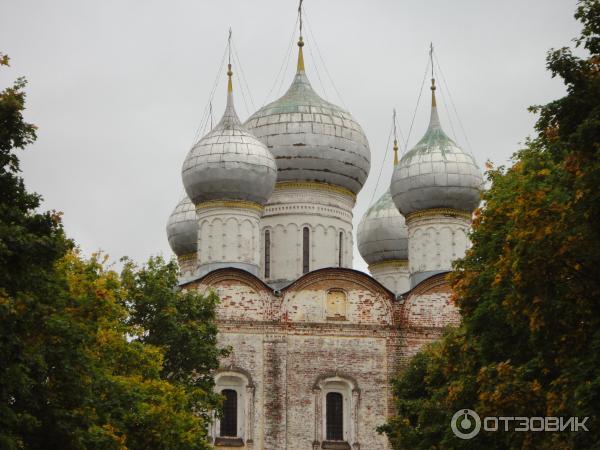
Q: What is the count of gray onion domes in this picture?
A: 5